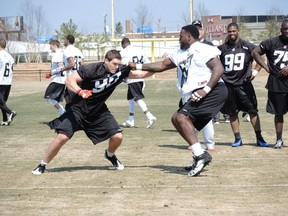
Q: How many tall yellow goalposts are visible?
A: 2